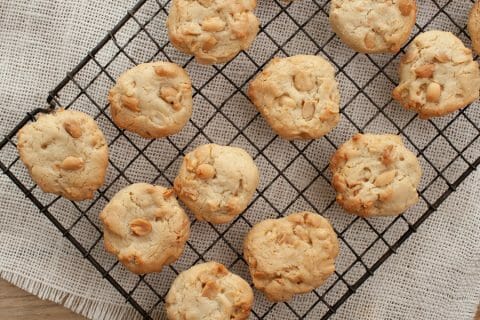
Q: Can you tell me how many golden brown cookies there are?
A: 12